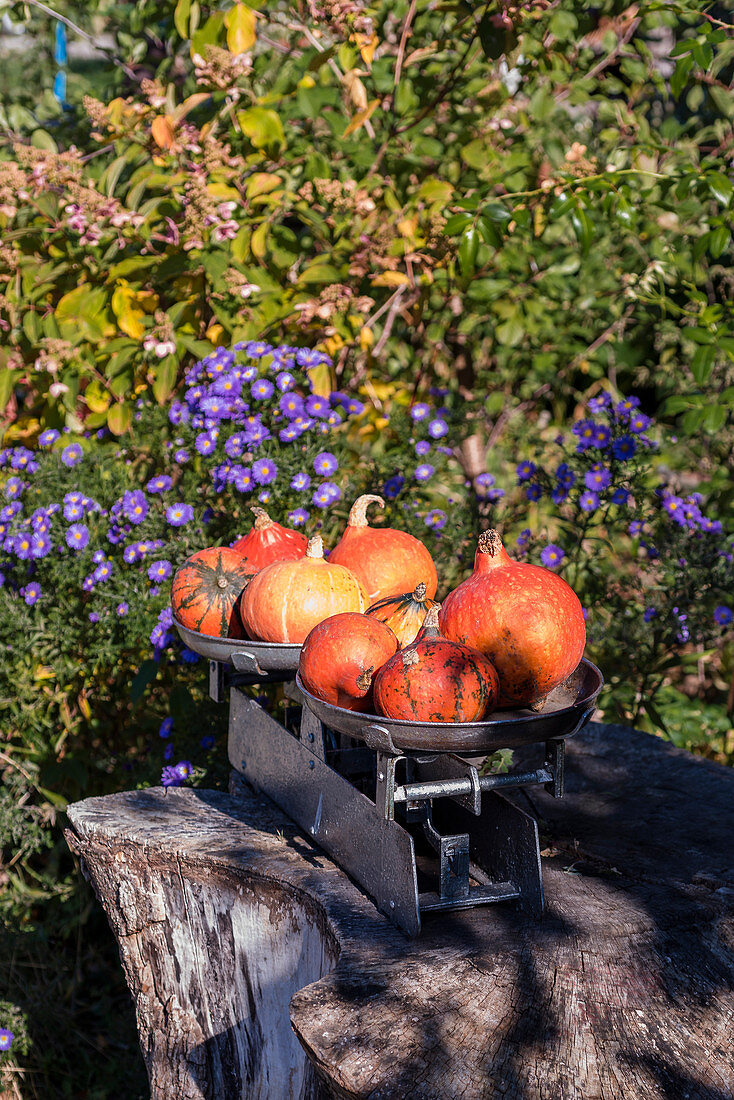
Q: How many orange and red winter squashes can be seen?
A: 8